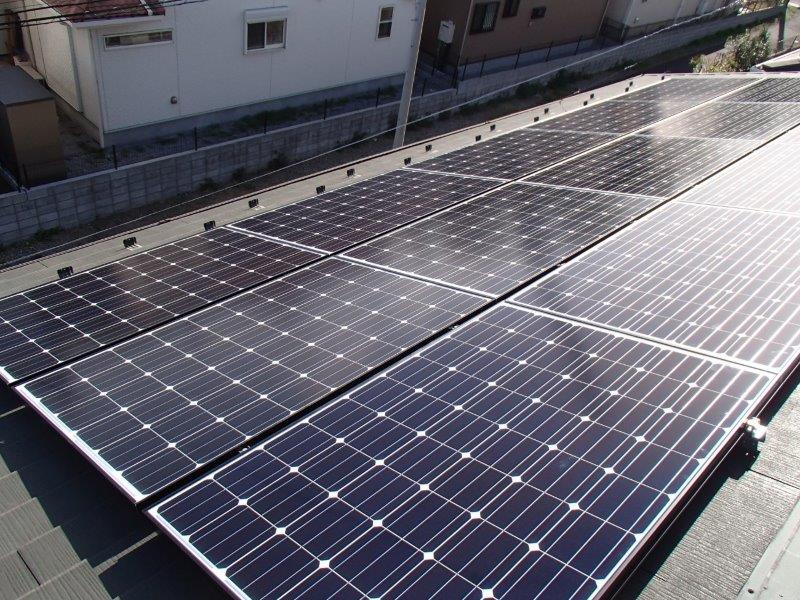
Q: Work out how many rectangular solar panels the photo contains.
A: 13